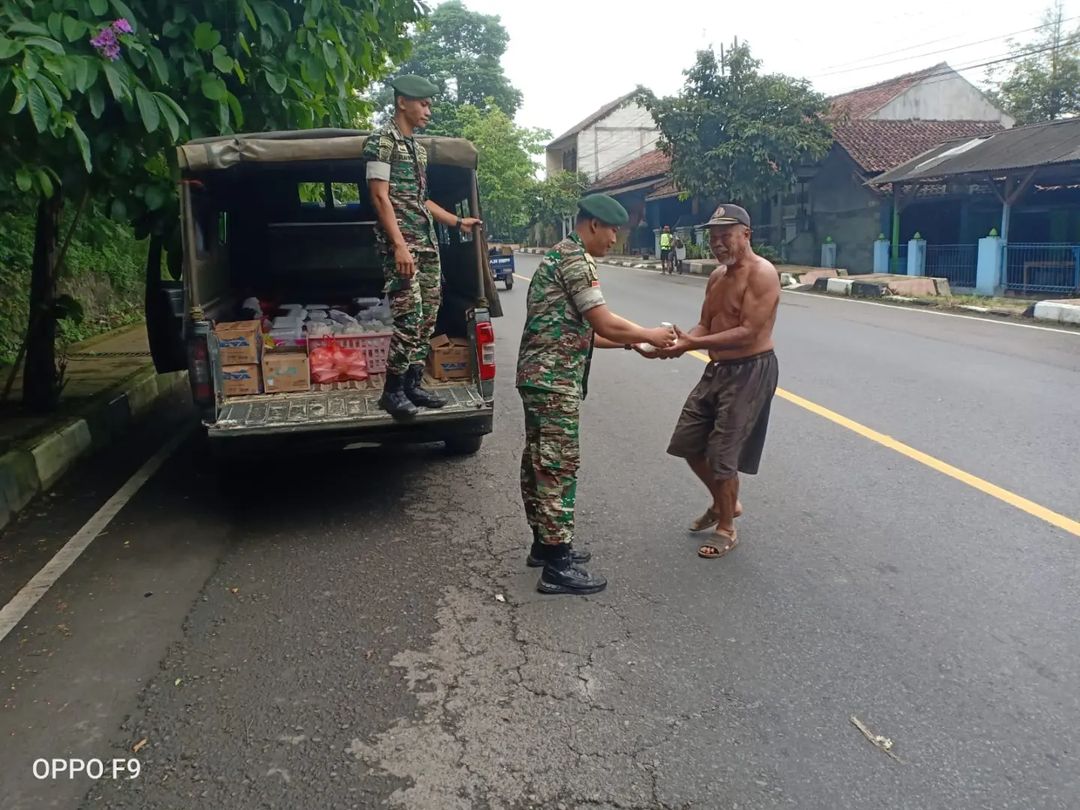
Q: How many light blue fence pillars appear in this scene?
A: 4